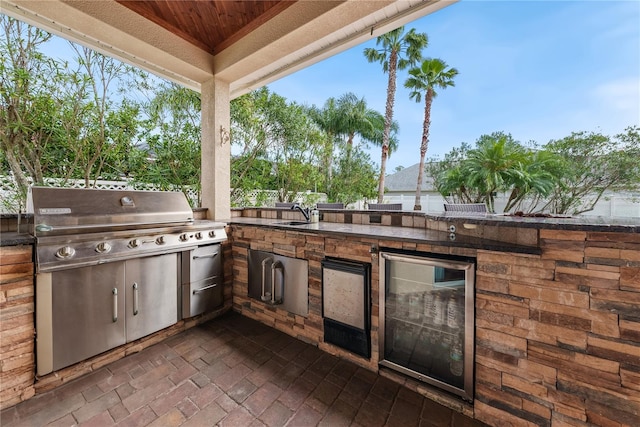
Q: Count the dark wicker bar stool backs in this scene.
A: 4